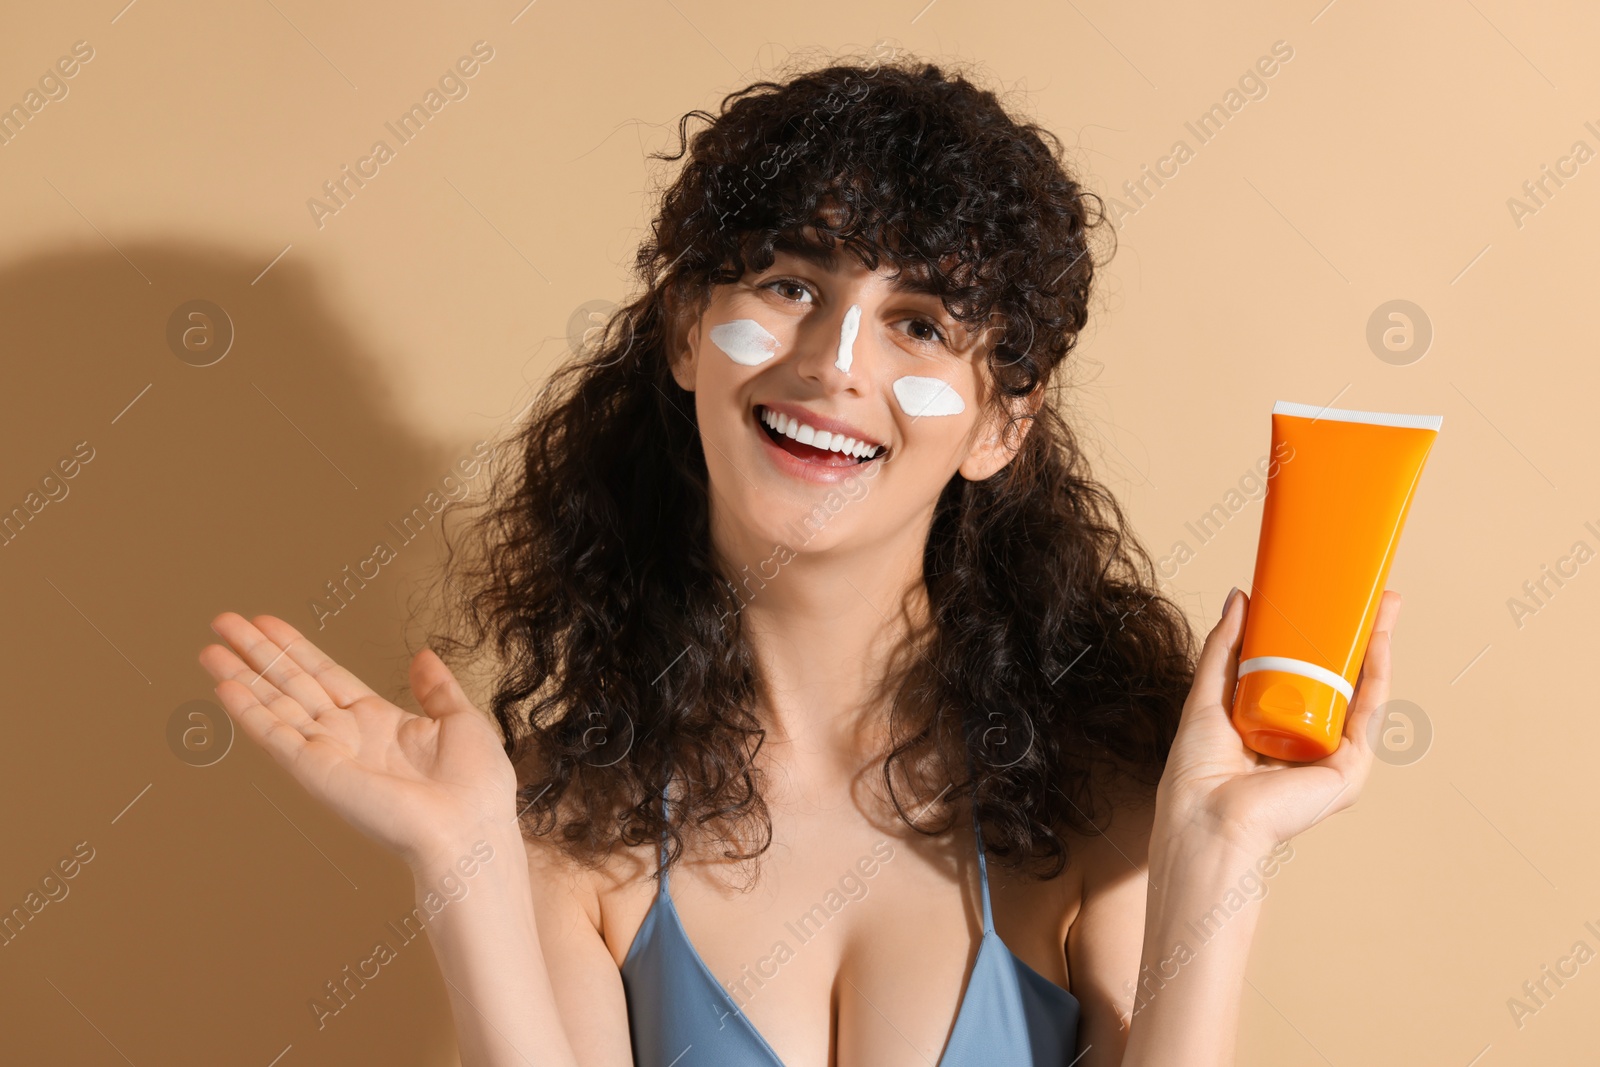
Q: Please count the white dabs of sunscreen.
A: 3